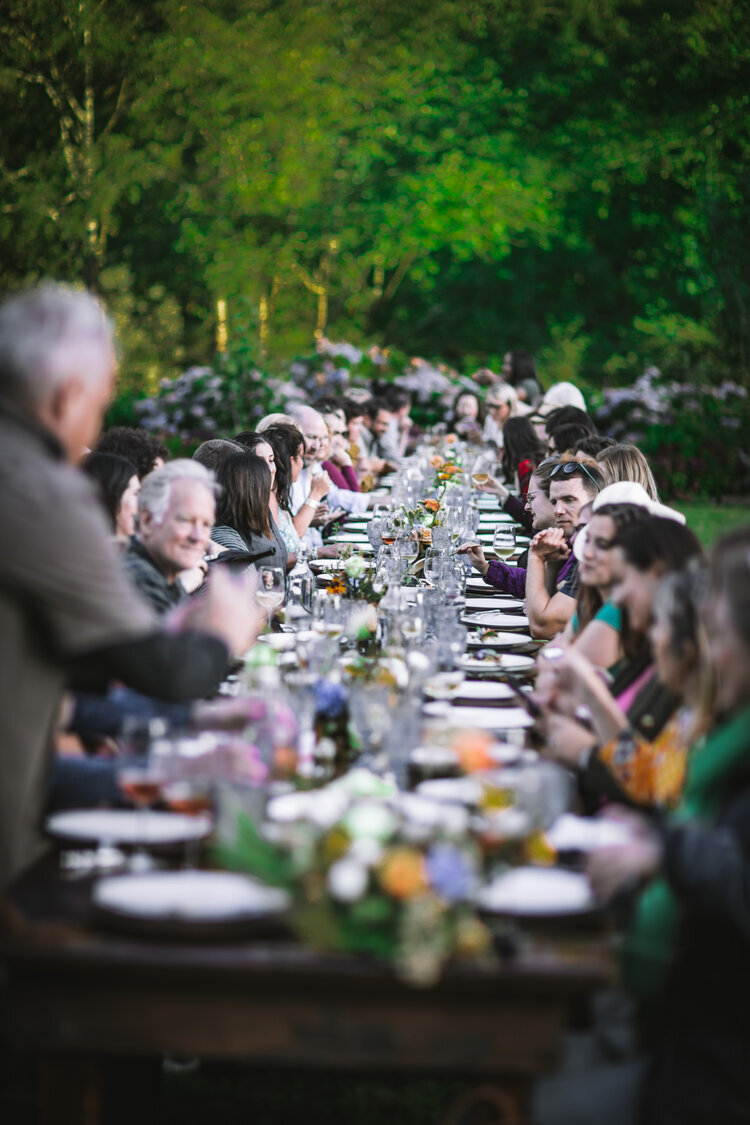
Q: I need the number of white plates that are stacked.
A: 0